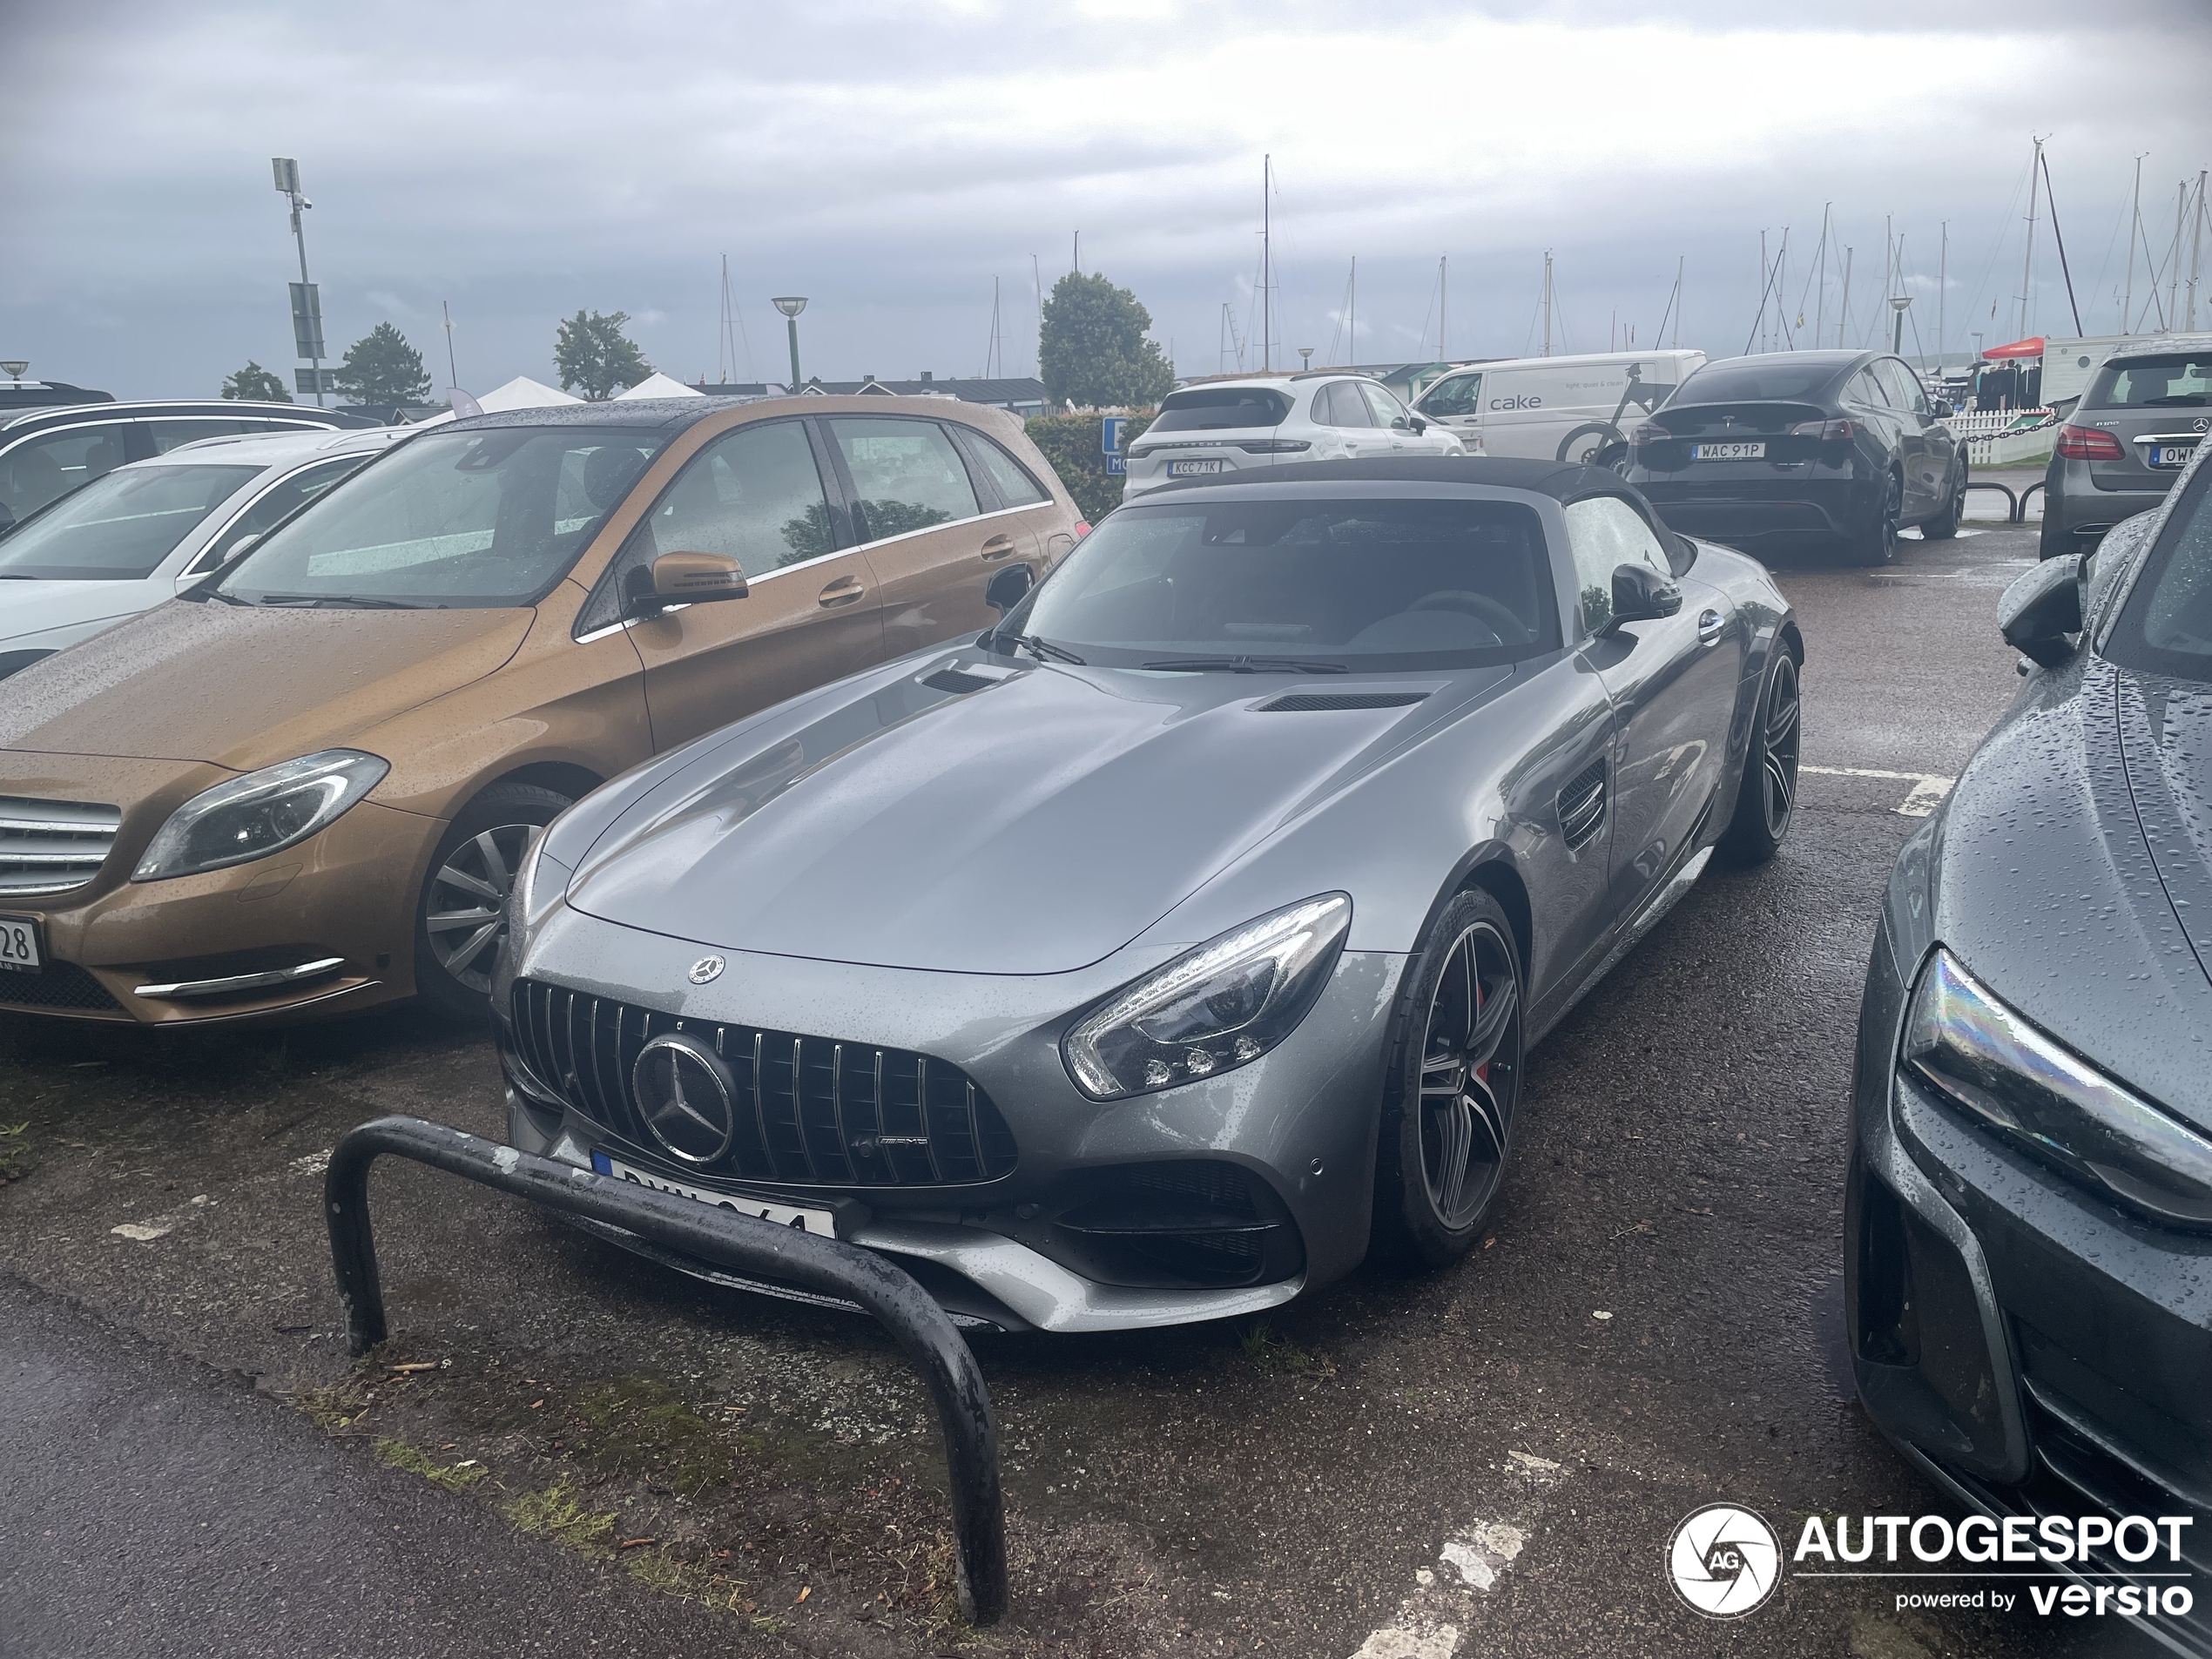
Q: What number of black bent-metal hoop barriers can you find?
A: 3